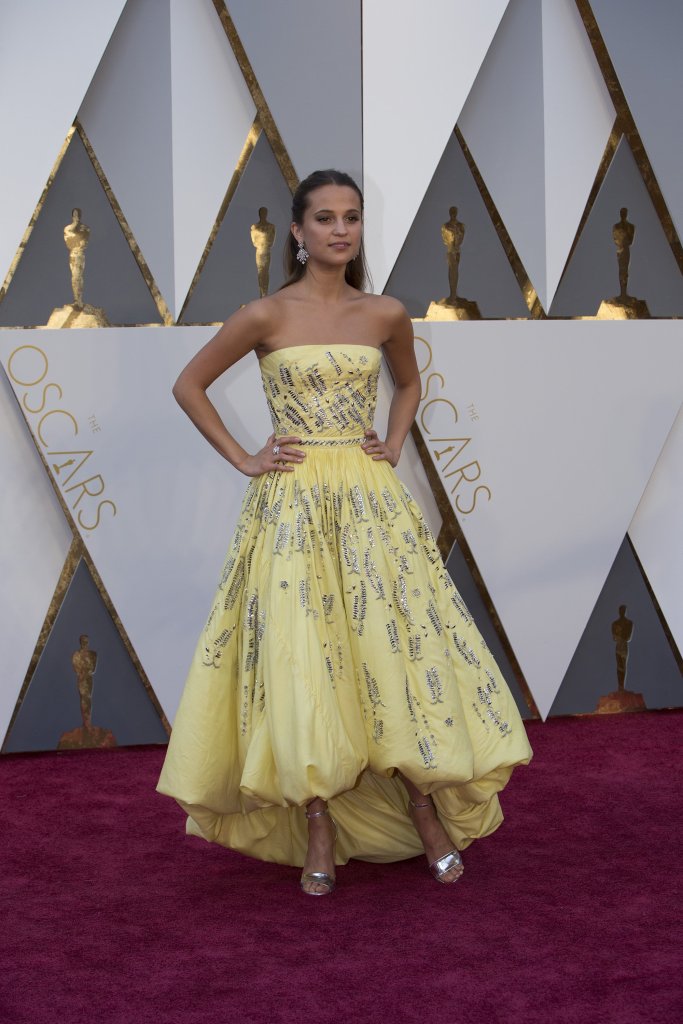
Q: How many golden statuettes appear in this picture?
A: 6